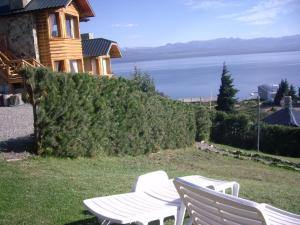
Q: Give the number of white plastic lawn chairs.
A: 2